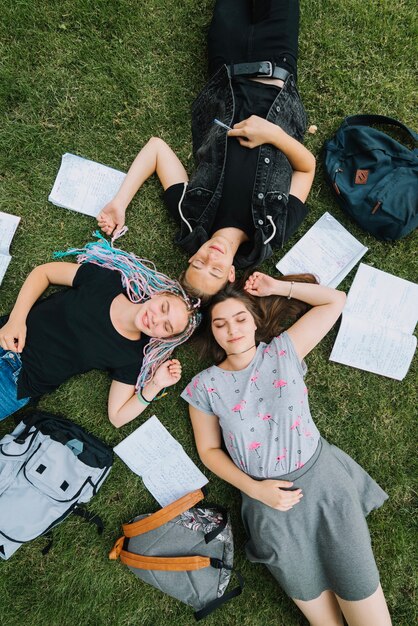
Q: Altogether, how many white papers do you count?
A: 5